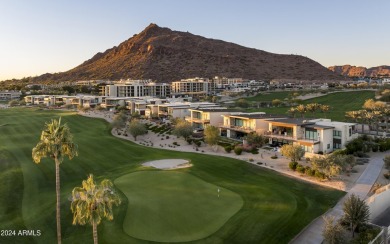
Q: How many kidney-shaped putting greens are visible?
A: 1